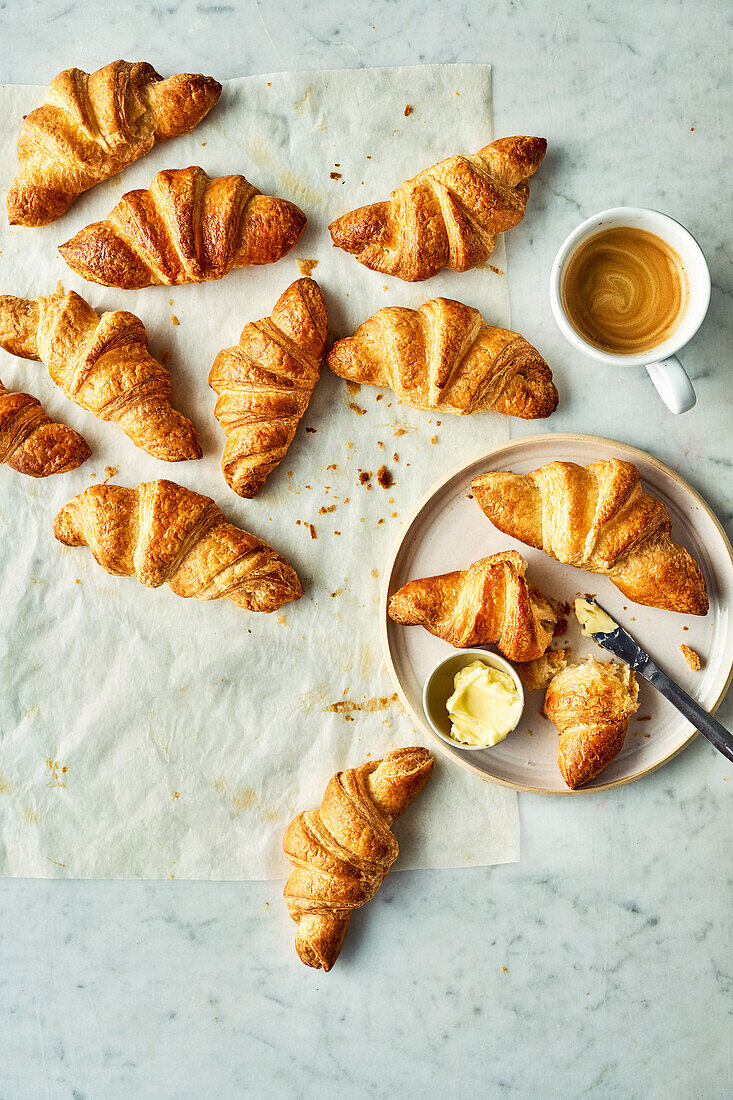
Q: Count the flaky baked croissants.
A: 11